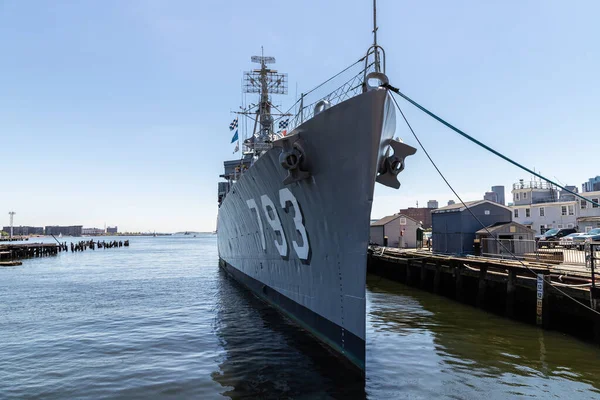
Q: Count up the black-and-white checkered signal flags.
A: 2